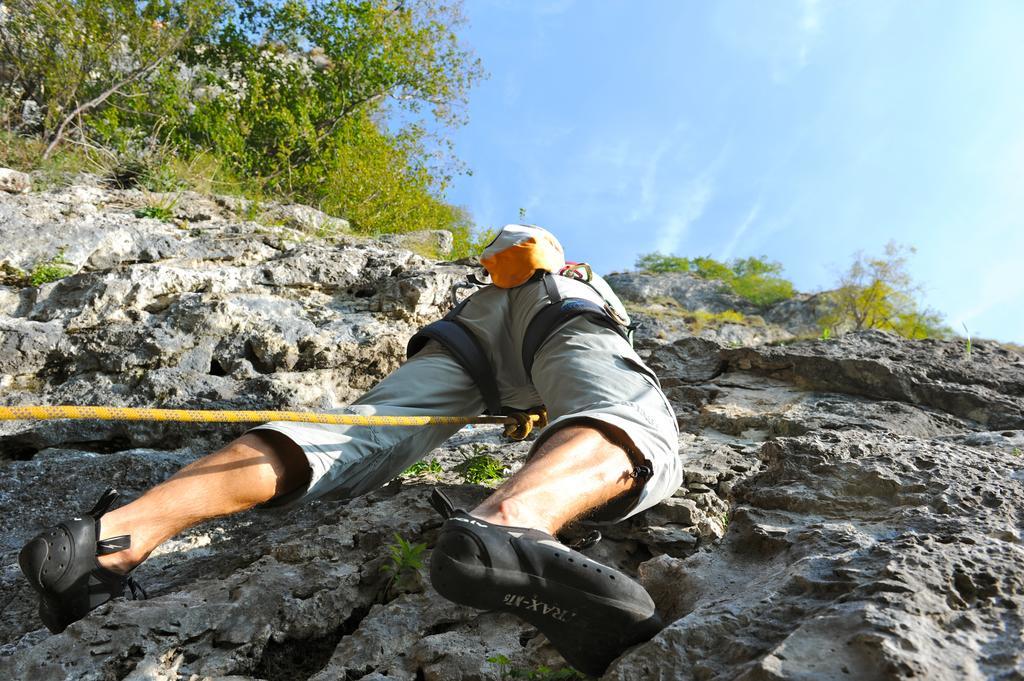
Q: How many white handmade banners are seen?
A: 0